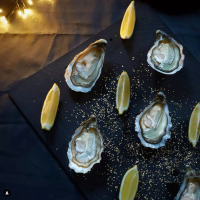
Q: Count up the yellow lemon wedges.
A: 5